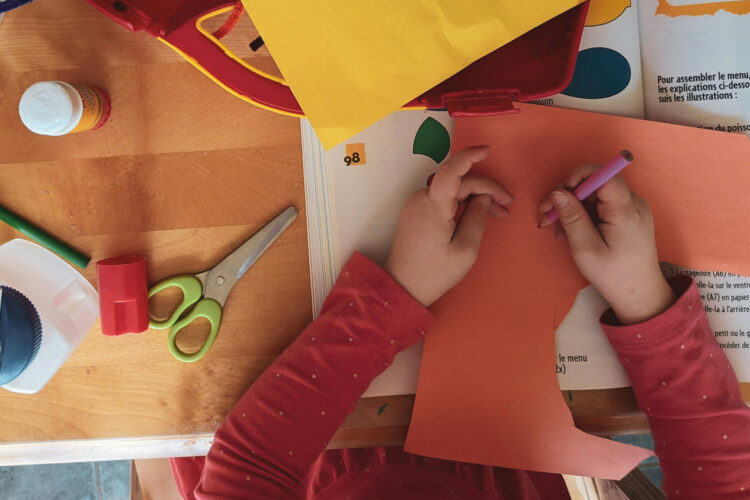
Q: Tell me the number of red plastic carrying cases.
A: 1